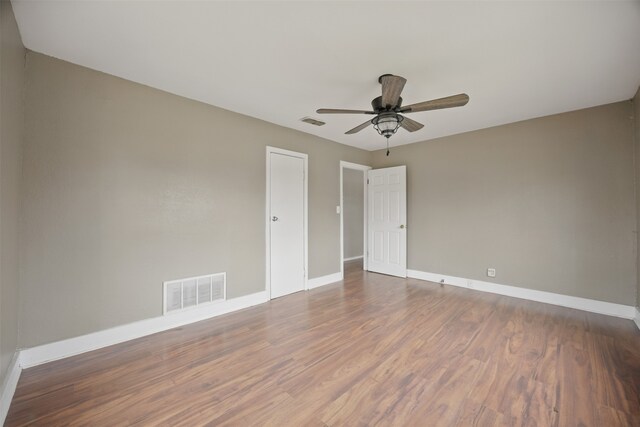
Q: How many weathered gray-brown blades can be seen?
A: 5